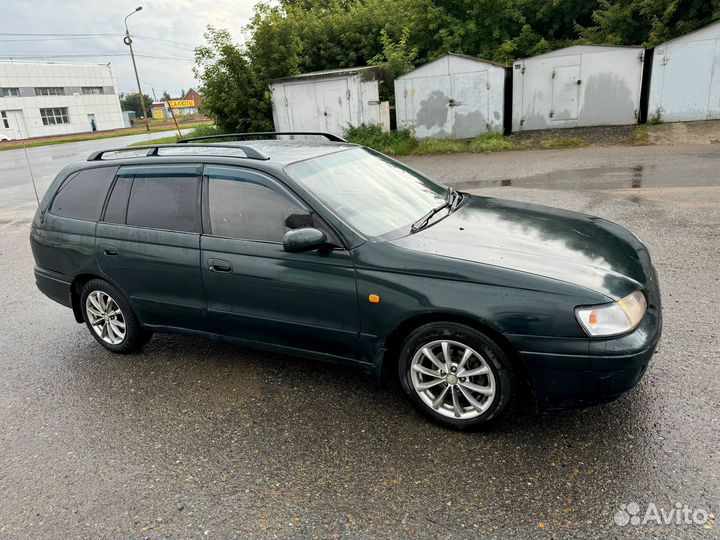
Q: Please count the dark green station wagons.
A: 1